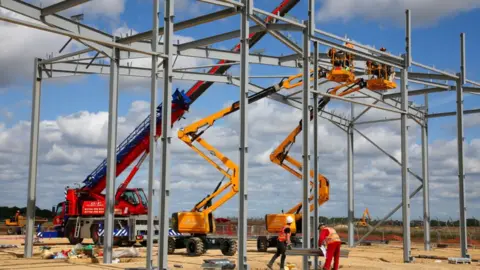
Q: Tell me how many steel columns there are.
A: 11